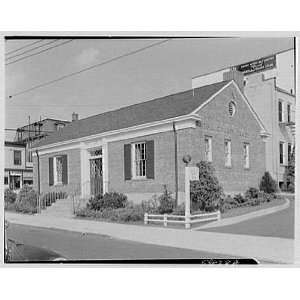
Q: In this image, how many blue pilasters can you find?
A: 0